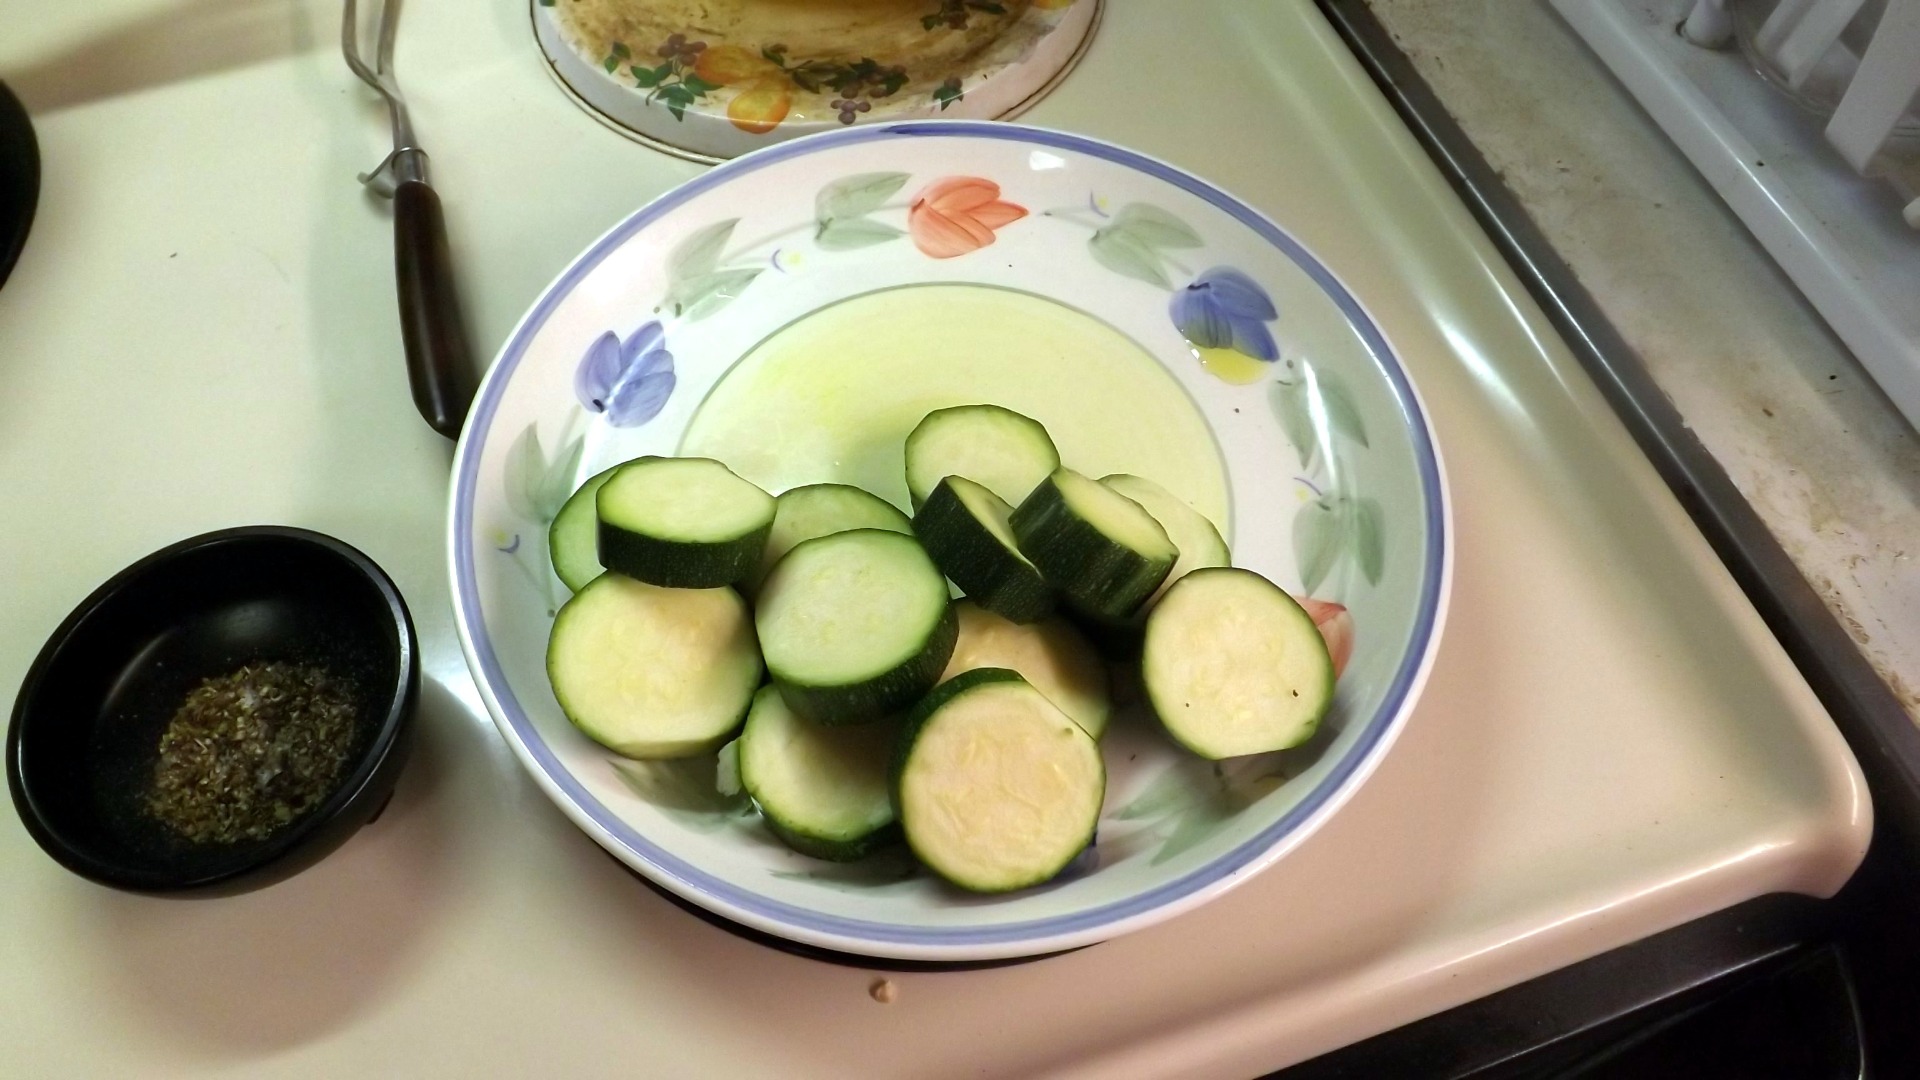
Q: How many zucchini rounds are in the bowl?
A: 13